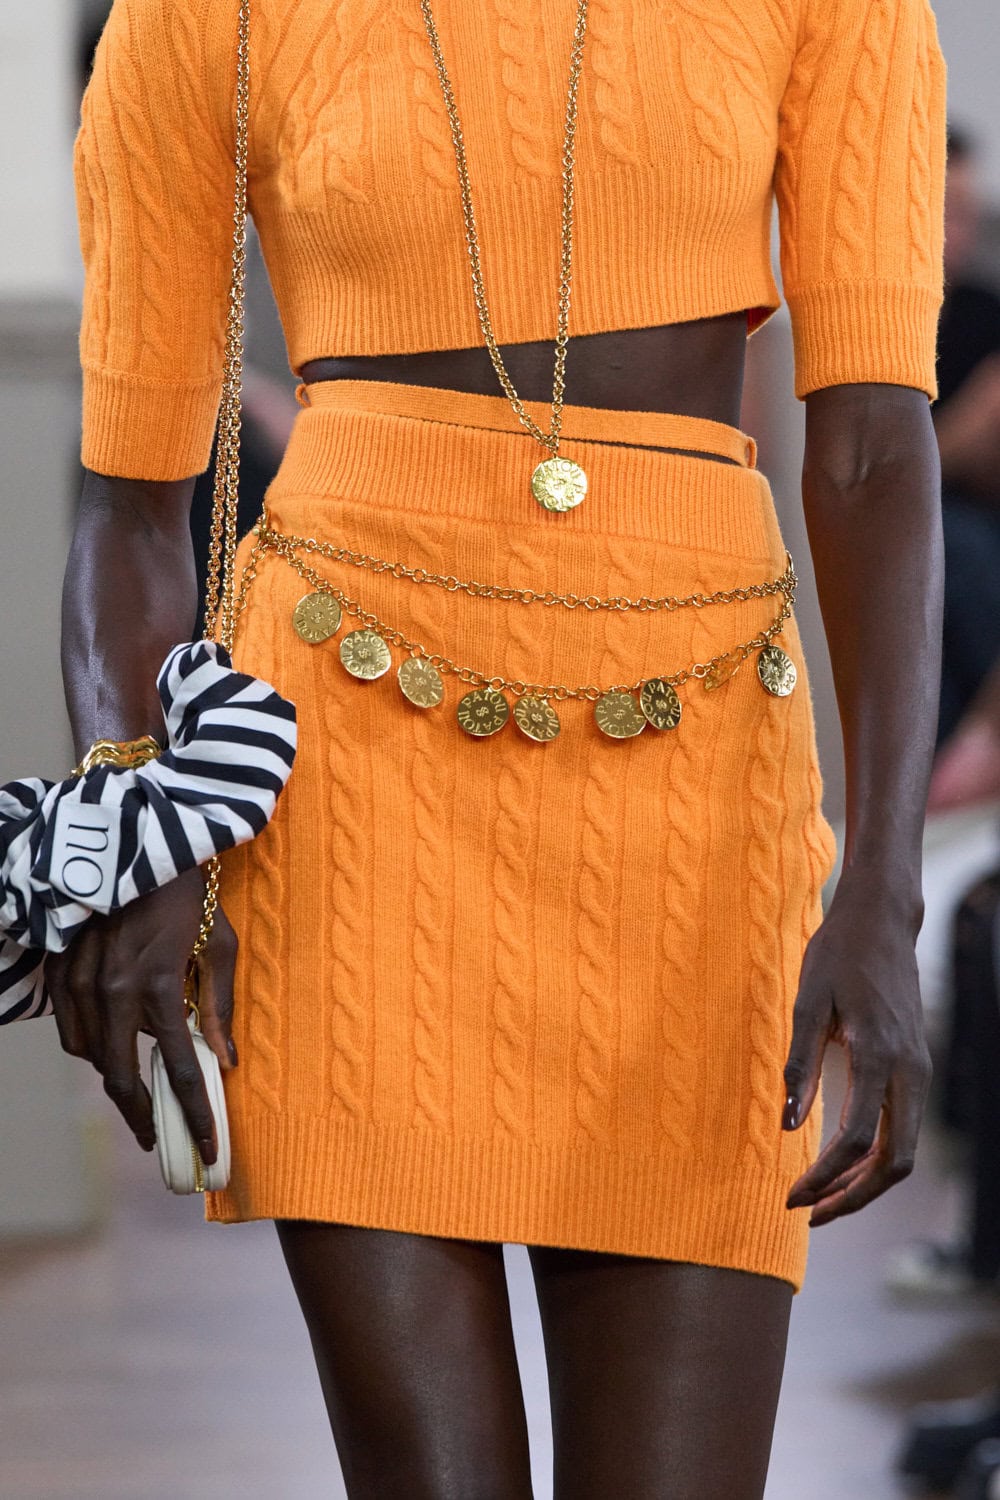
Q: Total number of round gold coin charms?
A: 10